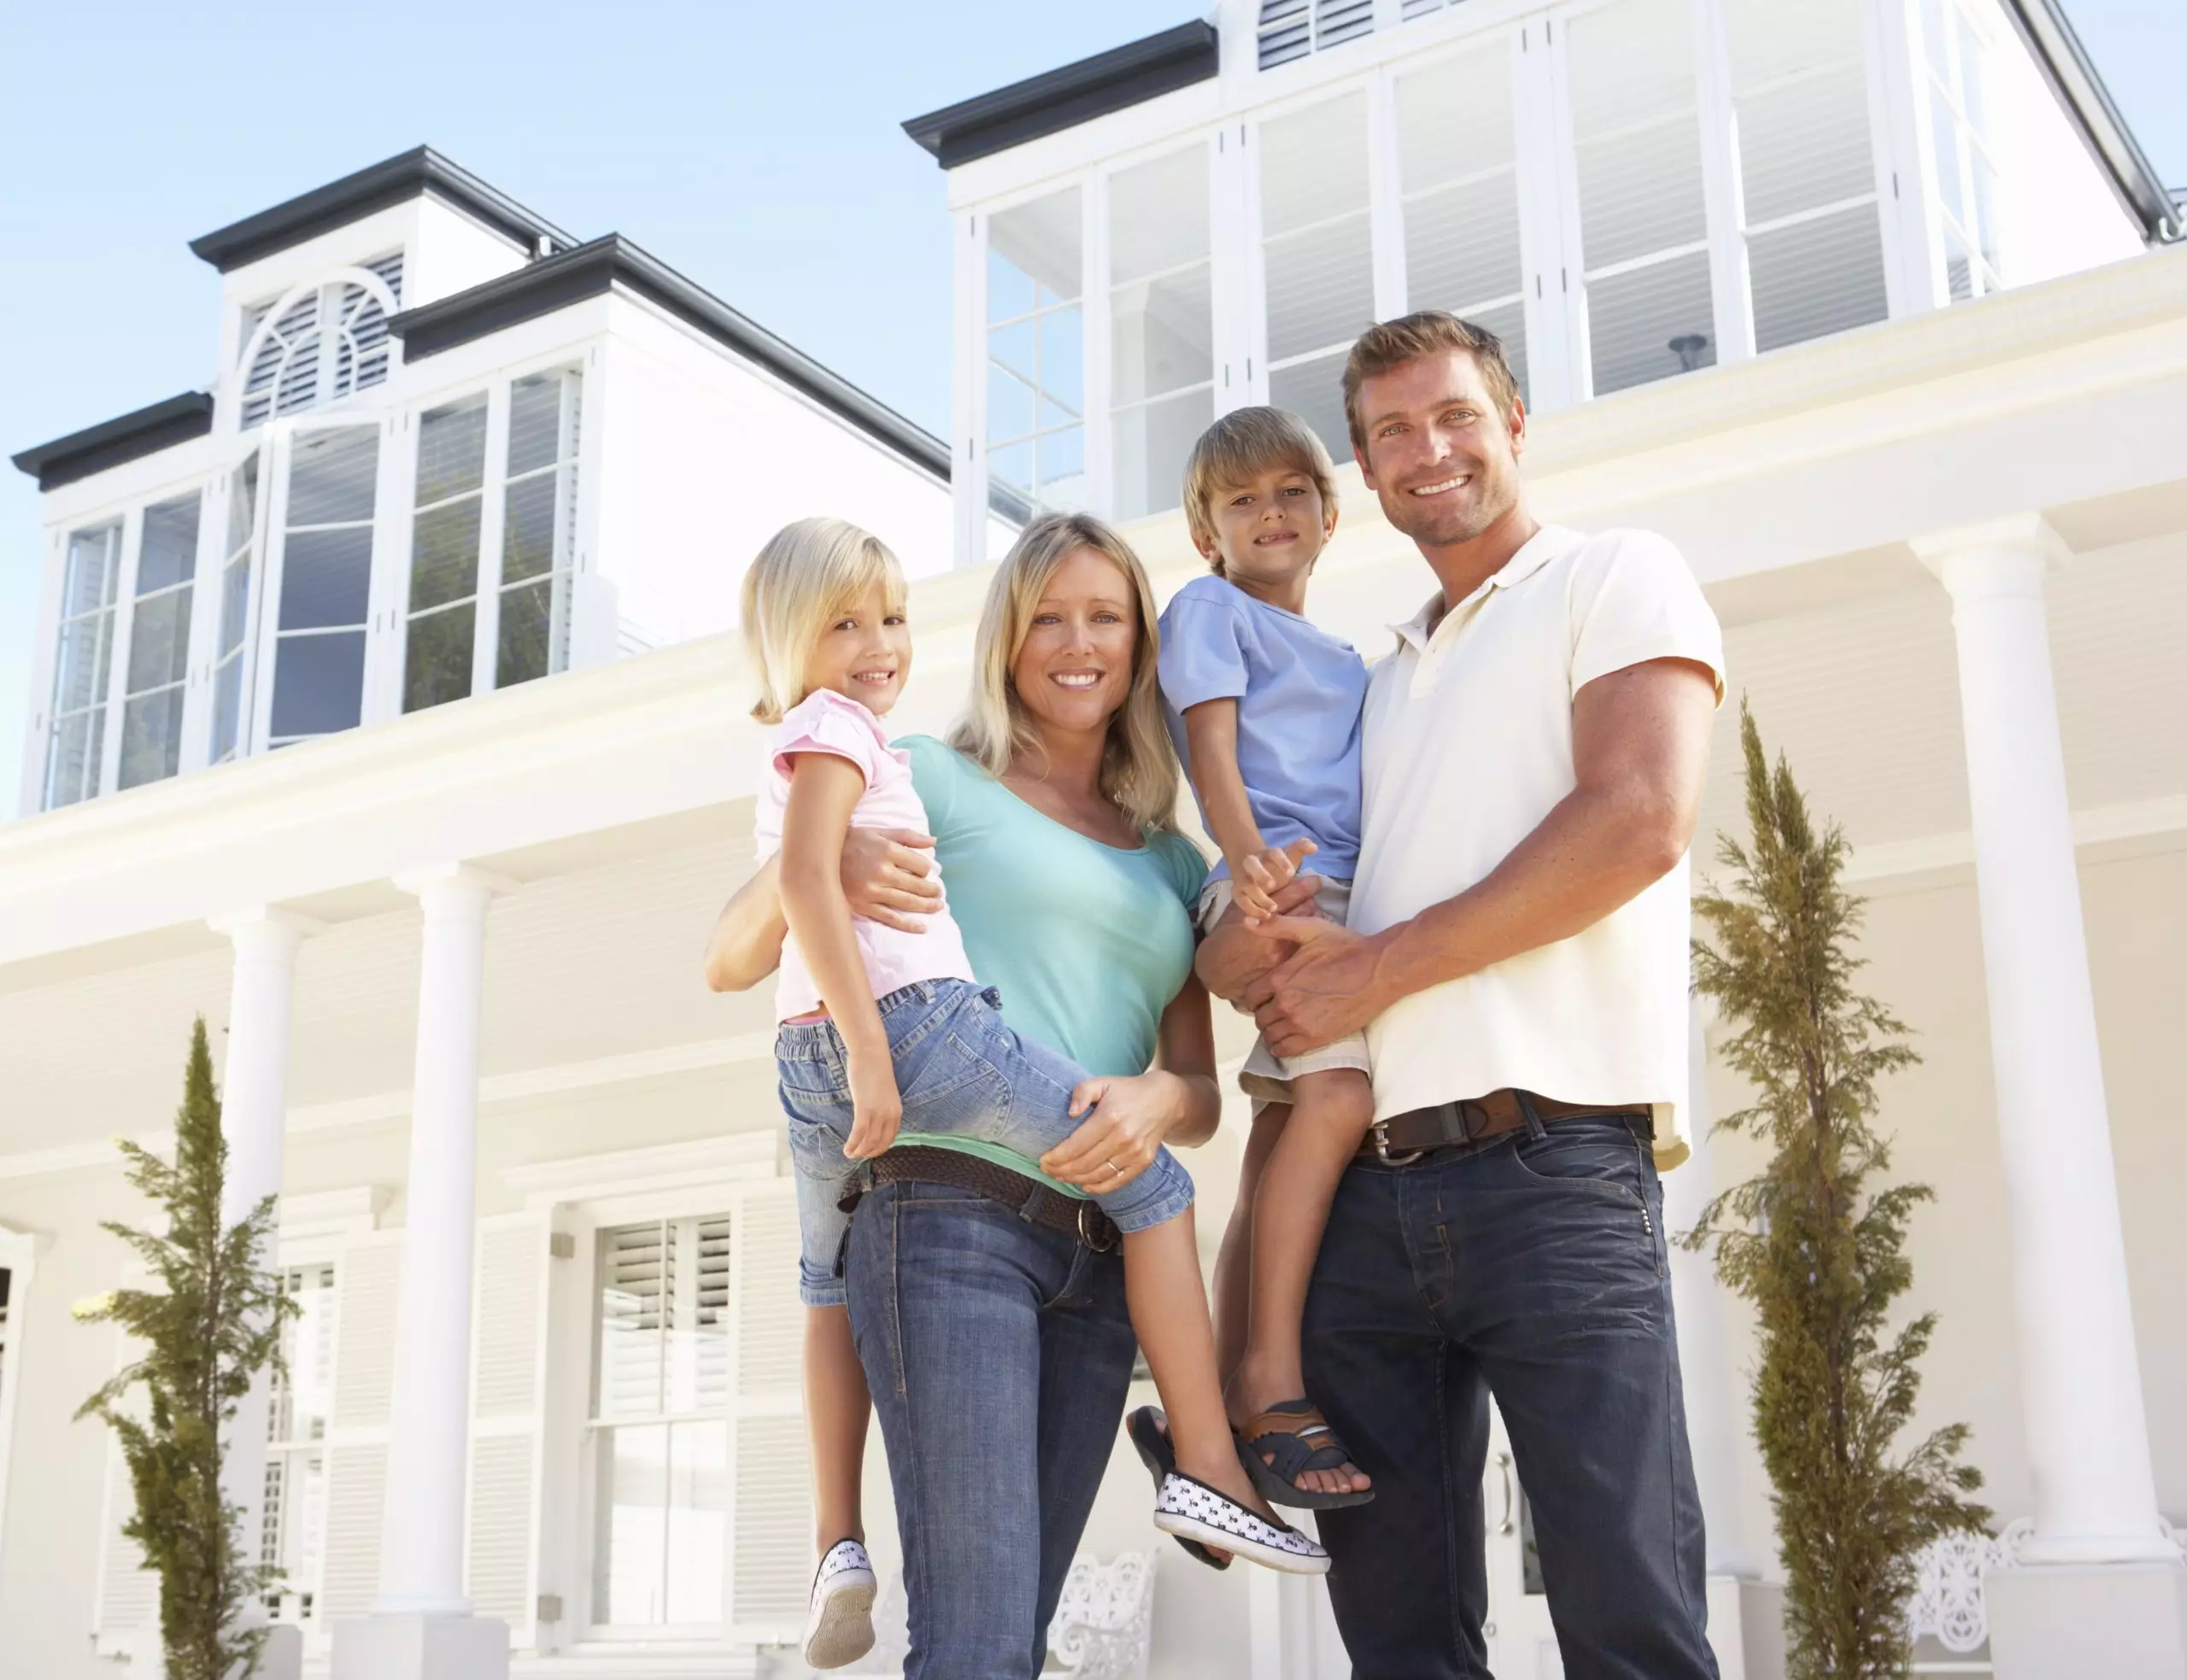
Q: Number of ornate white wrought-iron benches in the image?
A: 2